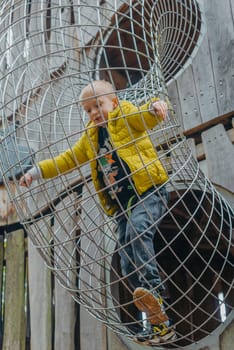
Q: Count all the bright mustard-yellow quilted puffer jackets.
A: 1